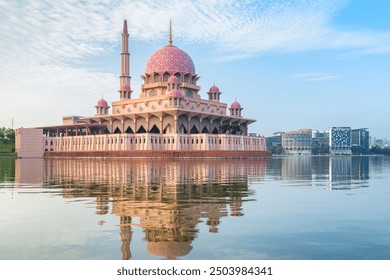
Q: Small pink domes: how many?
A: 6